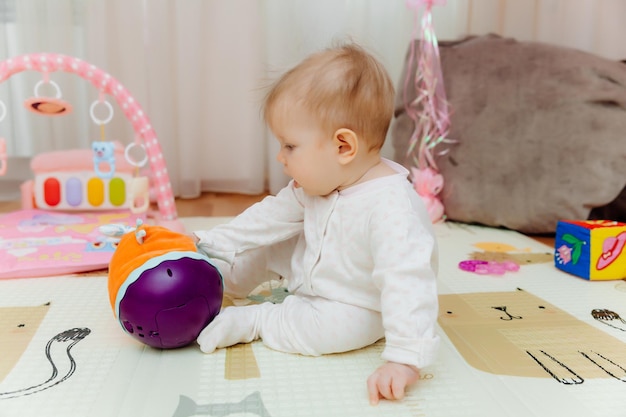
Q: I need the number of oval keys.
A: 4